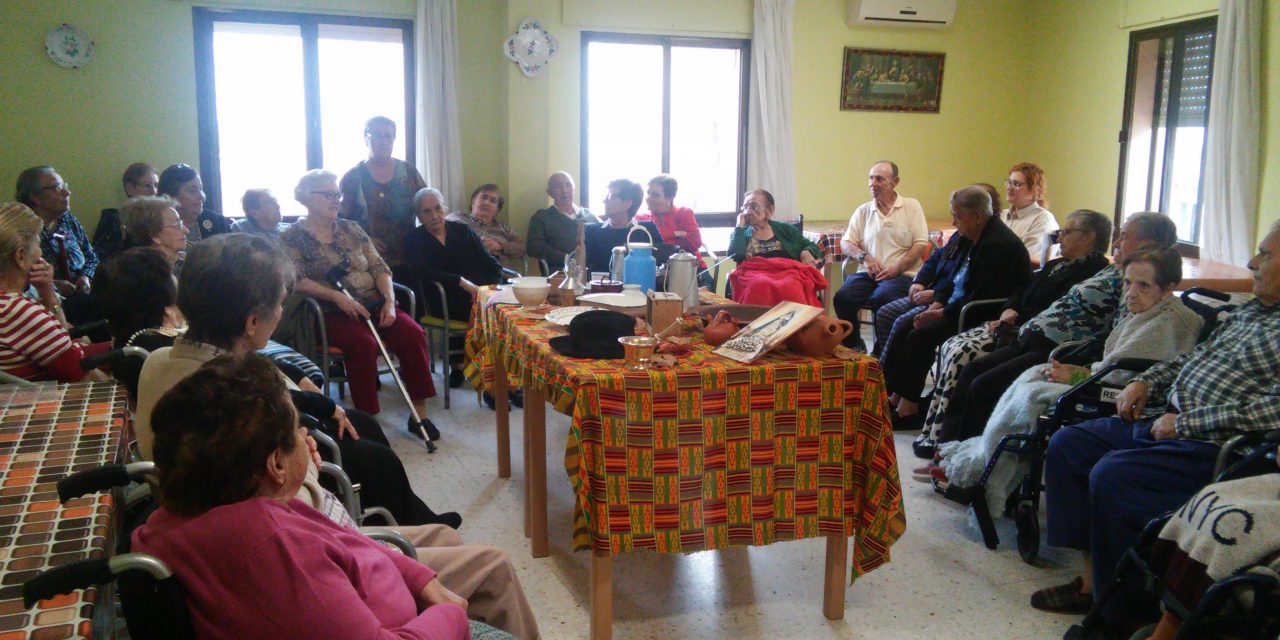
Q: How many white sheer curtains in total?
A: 3